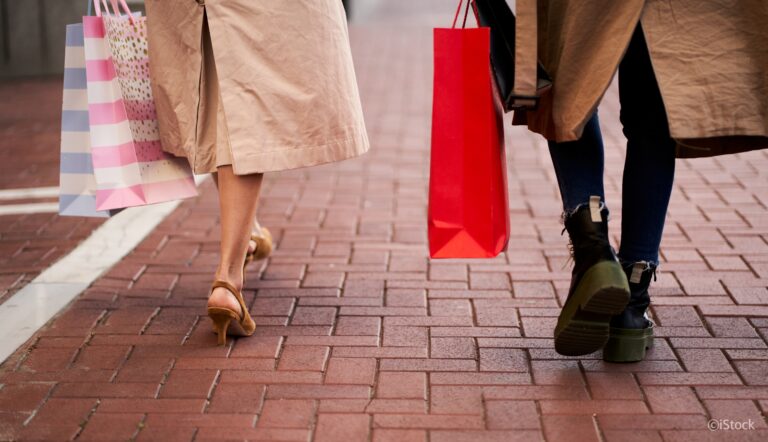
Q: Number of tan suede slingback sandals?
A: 2